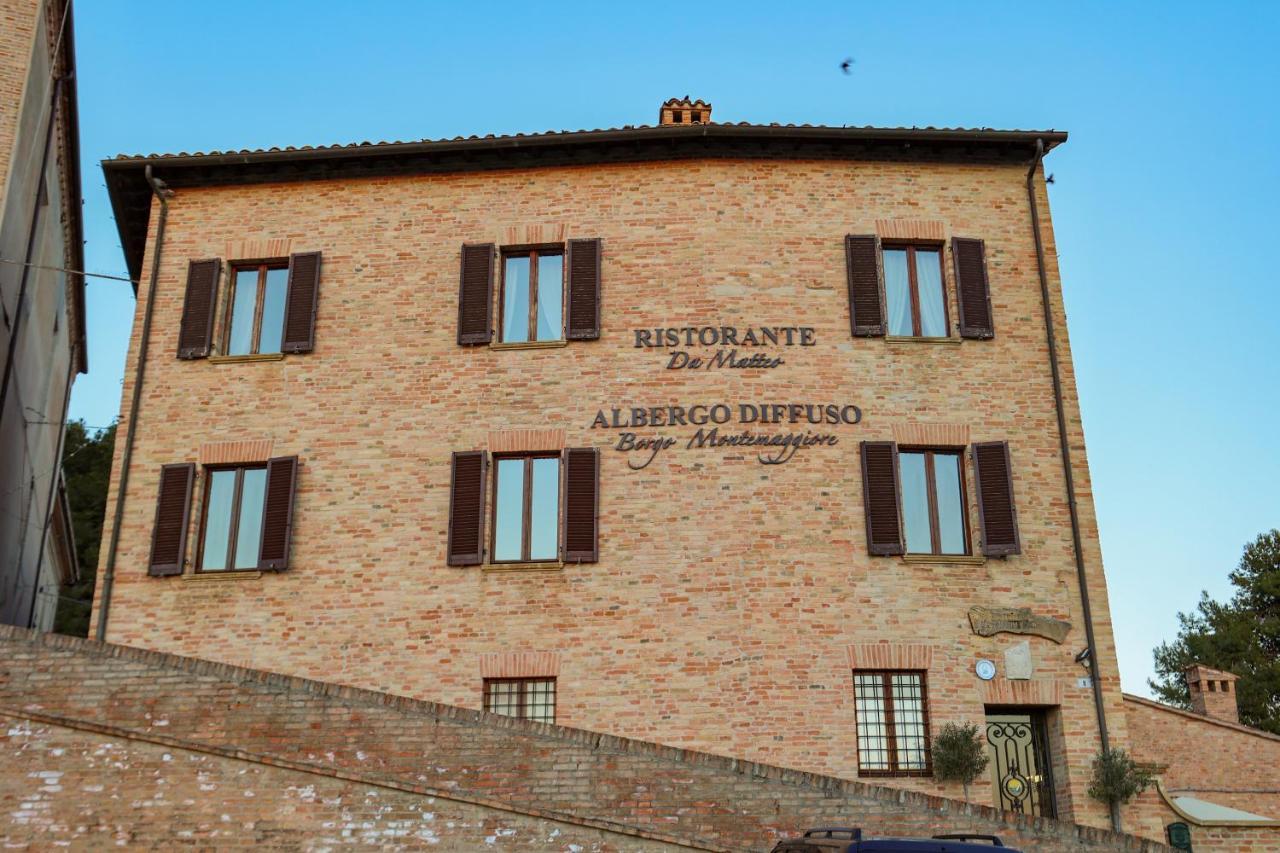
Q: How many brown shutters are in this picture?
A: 12